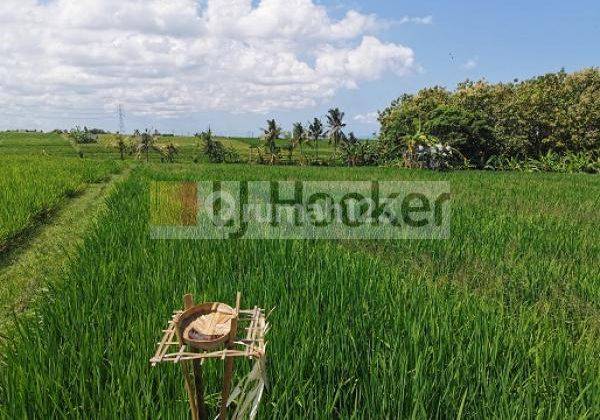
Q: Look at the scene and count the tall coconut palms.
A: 4